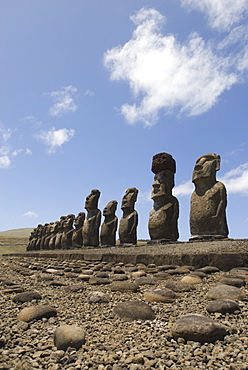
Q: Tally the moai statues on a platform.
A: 15